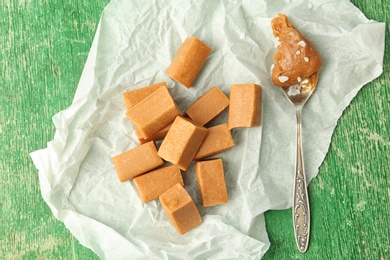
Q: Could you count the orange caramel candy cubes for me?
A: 12